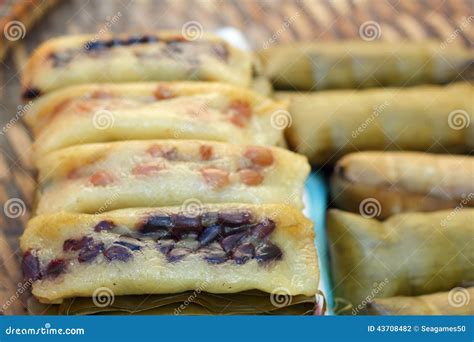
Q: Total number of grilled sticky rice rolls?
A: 9